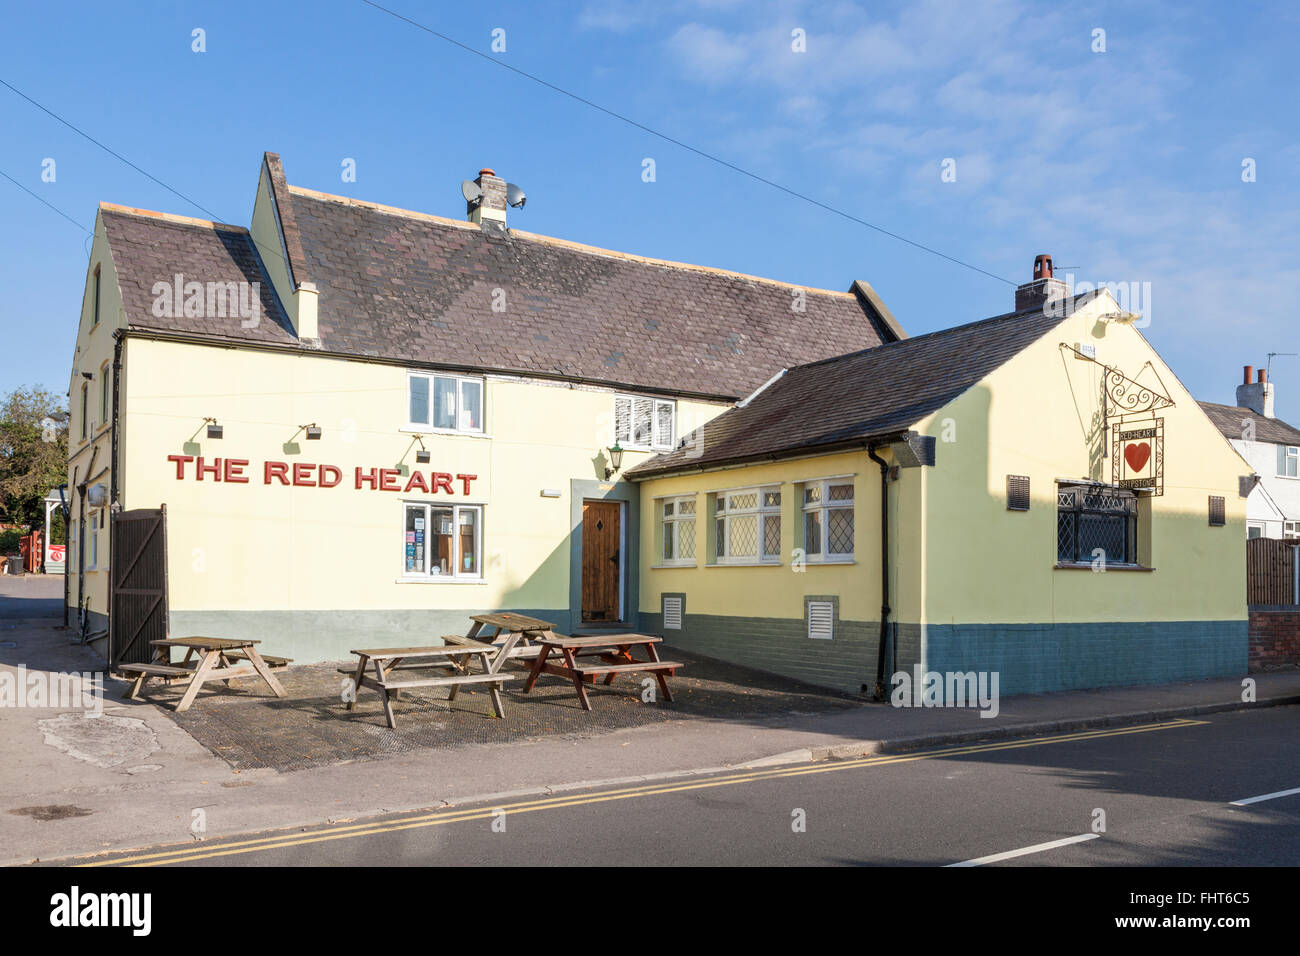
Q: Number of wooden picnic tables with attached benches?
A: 4